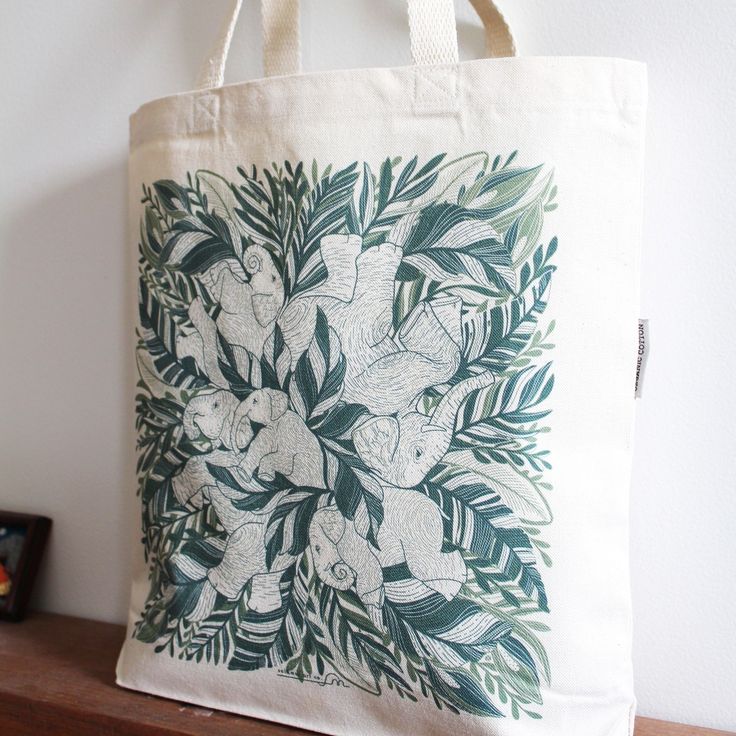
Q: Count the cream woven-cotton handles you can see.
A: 2